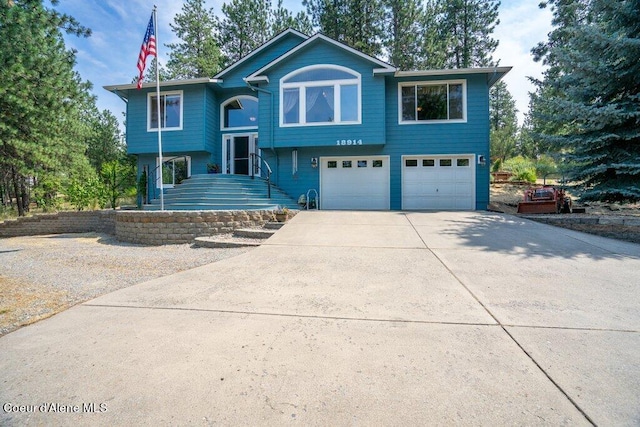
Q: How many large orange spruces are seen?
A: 0